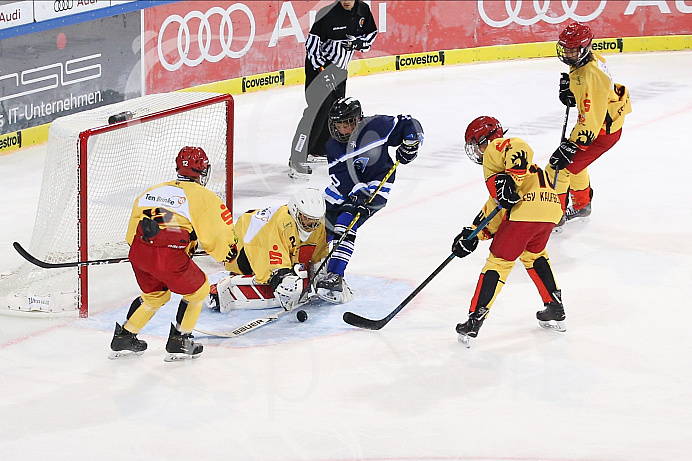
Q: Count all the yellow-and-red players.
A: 4